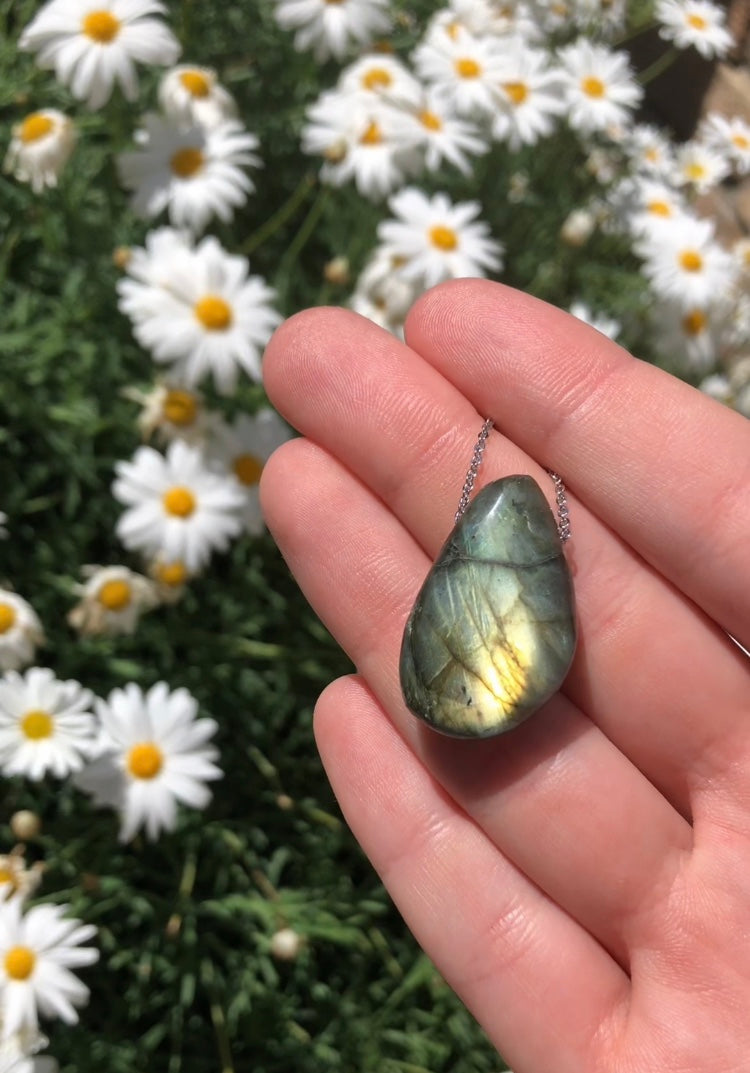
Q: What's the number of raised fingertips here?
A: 4